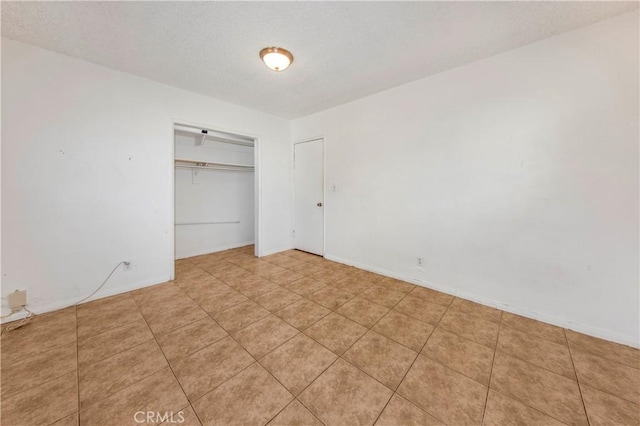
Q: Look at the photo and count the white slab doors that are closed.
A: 1